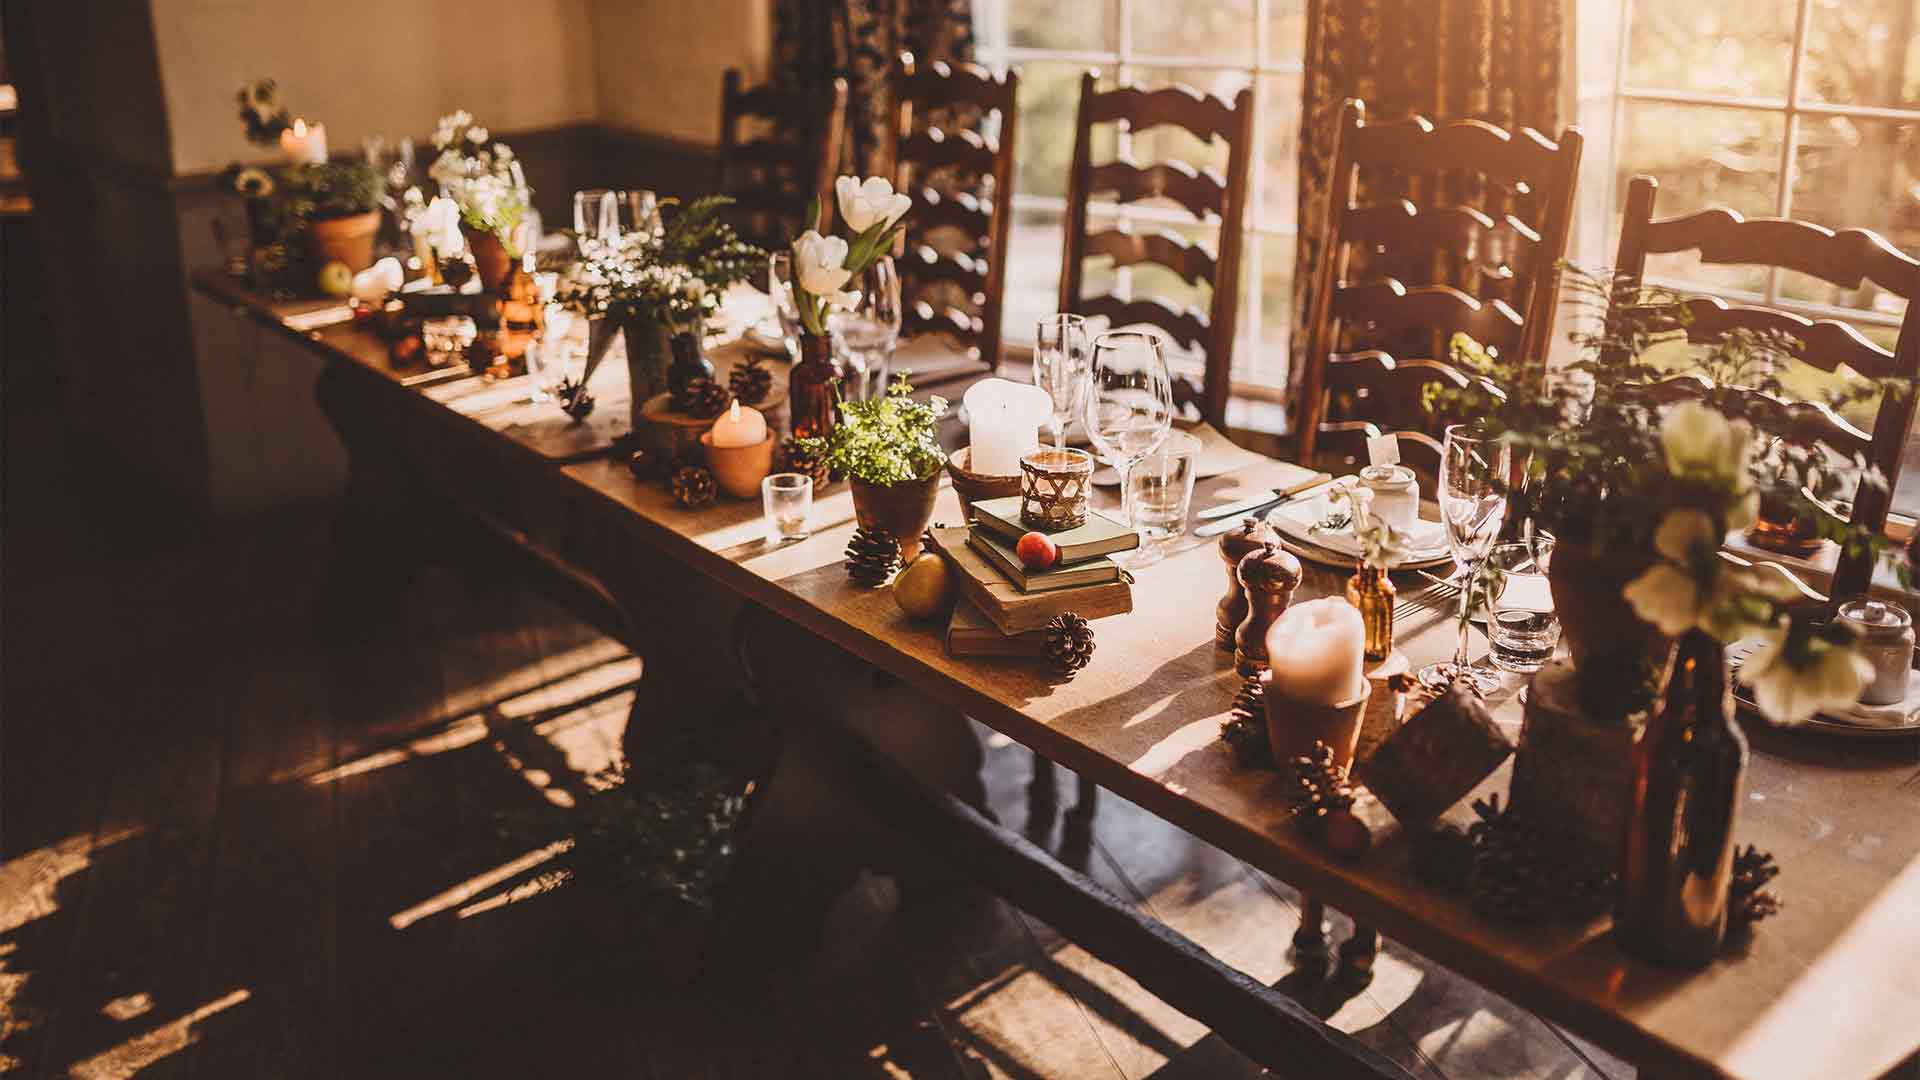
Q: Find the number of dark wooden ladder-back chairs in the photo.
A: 5